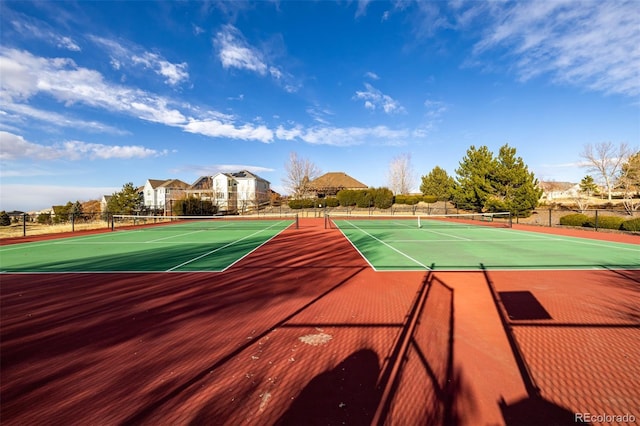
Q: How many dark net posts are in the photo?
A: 4